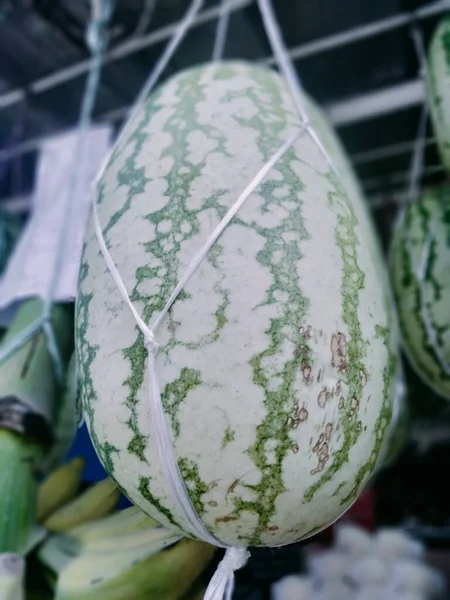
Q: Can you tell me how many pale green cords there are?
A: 1